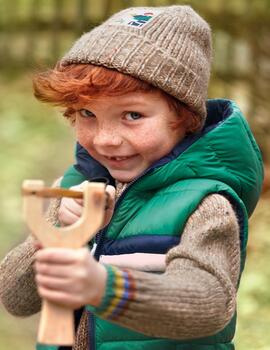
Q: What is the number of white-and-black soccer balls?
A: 0